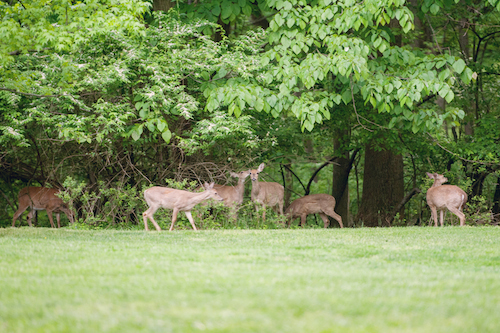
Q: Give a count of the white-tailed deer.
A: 6